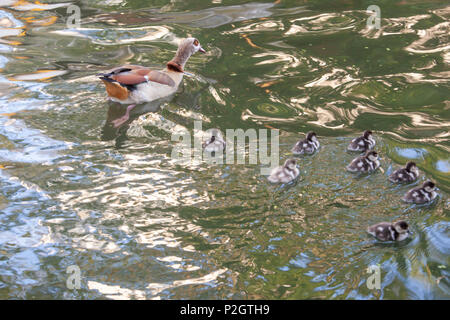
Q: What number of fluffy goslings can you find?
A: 8